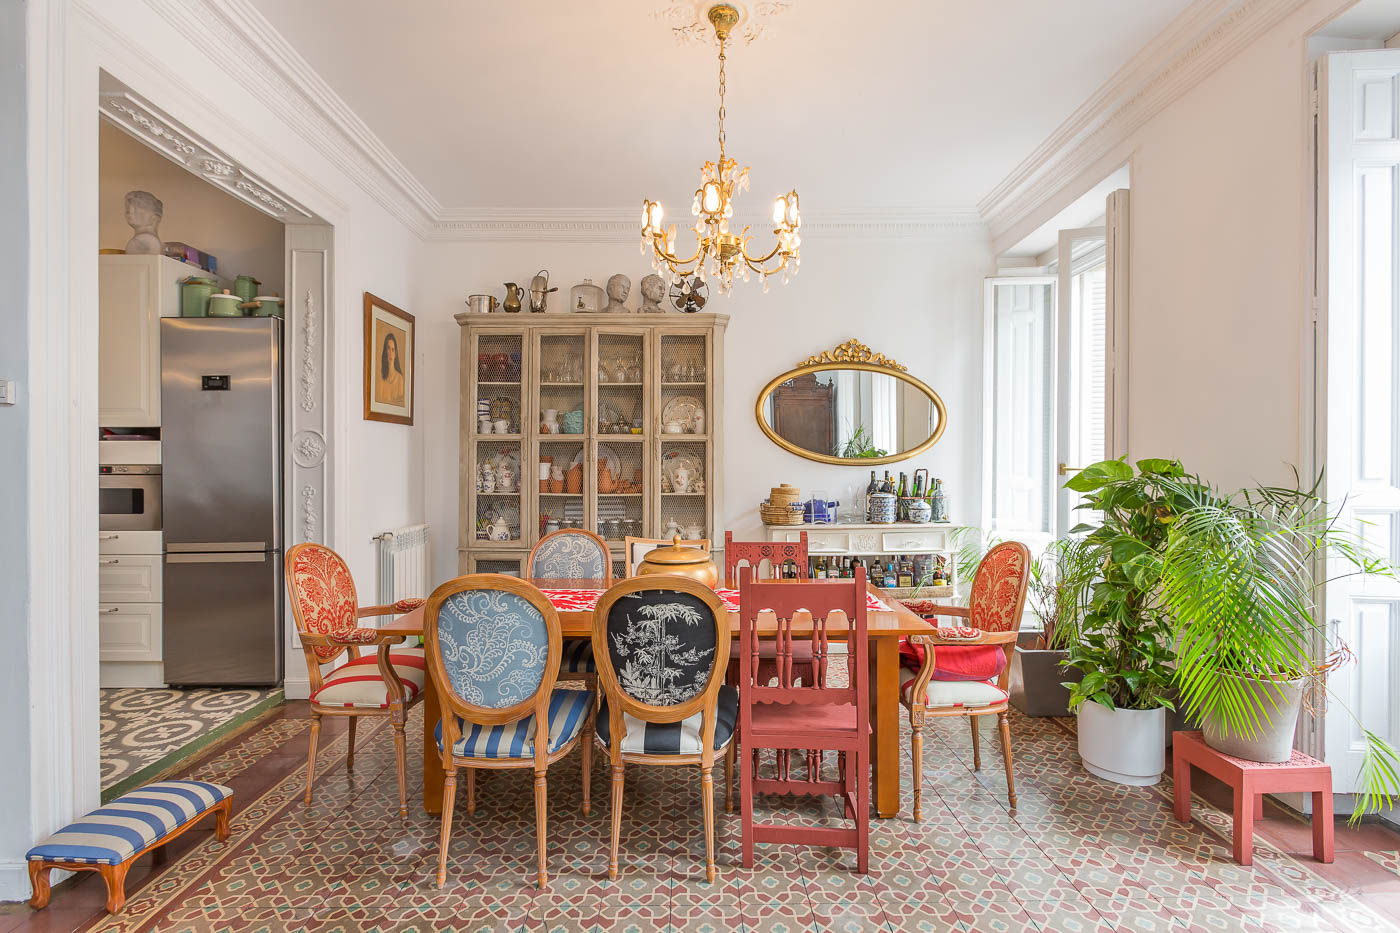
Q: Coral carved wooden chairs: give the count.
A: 2